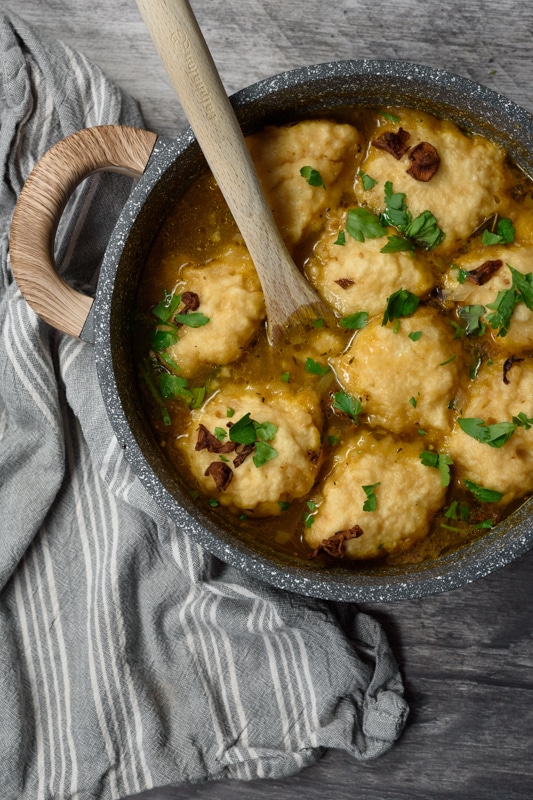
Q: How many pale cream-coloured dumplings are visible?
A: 9